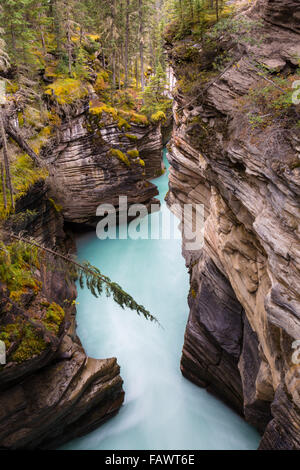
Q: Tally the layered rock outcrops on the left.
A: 2